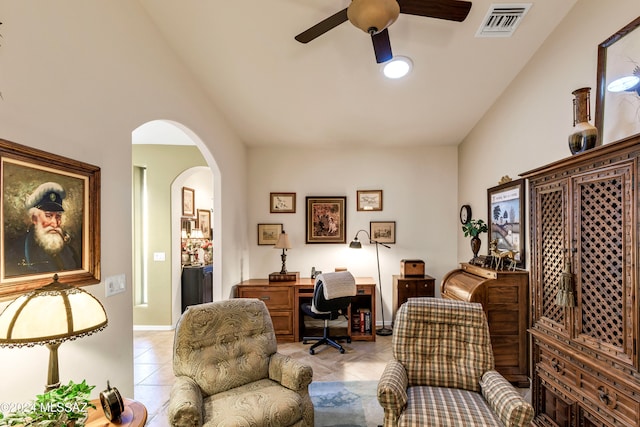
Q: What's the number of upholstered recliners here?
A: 2